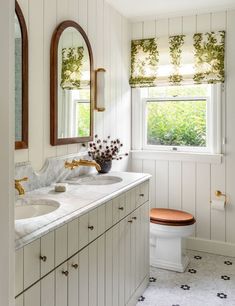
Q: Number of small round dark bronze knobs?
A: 8